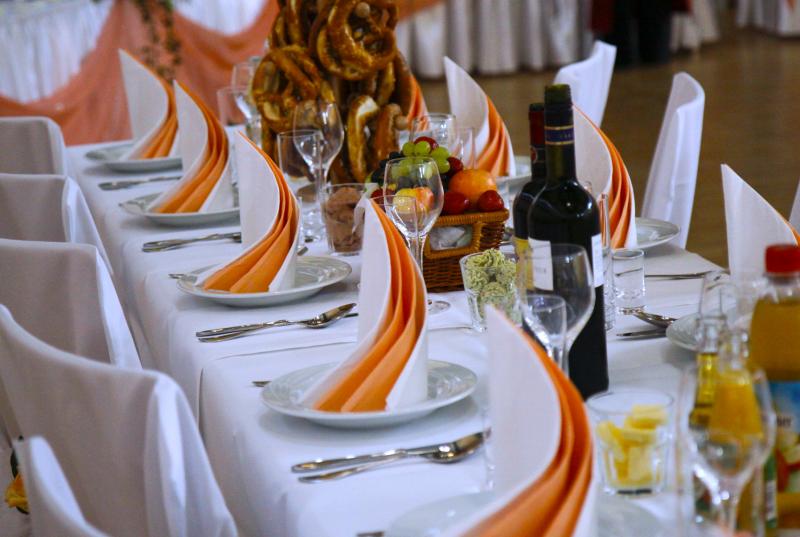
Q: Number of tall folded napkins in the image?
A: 9